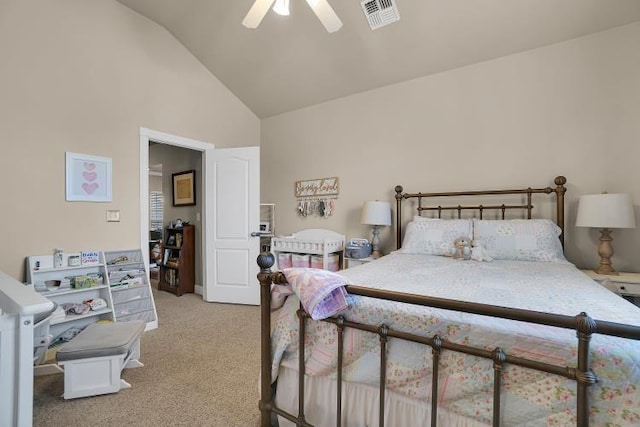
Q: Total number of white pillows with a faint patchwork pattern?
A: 2